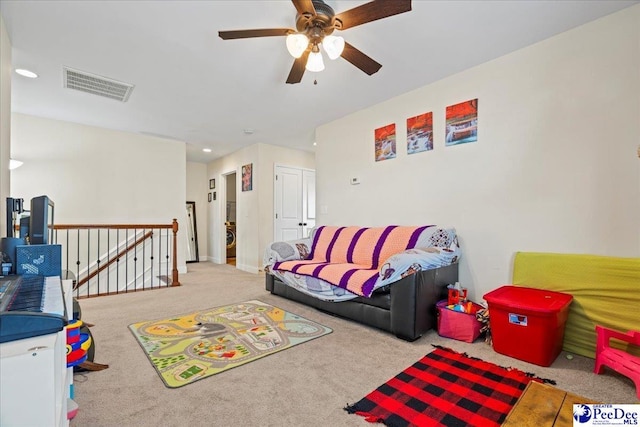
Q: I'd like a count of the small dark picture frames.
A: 3